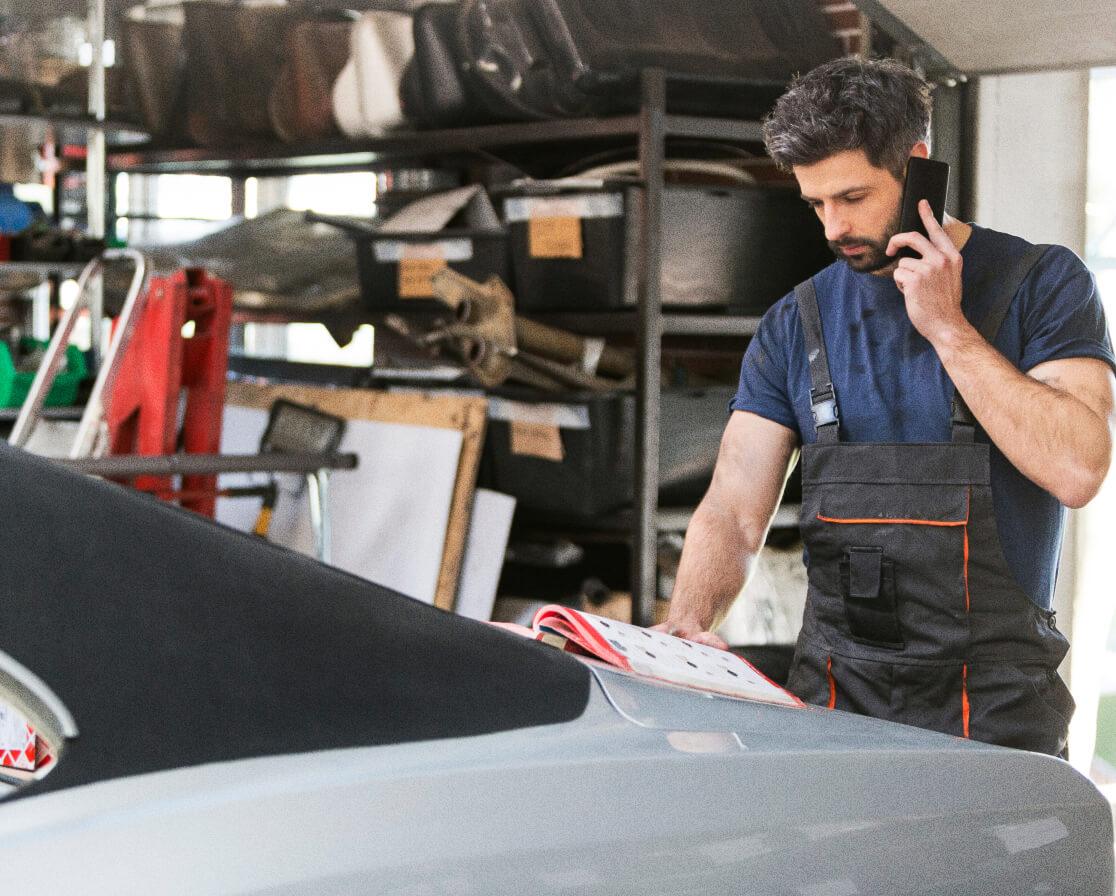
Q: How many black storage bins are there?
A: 3